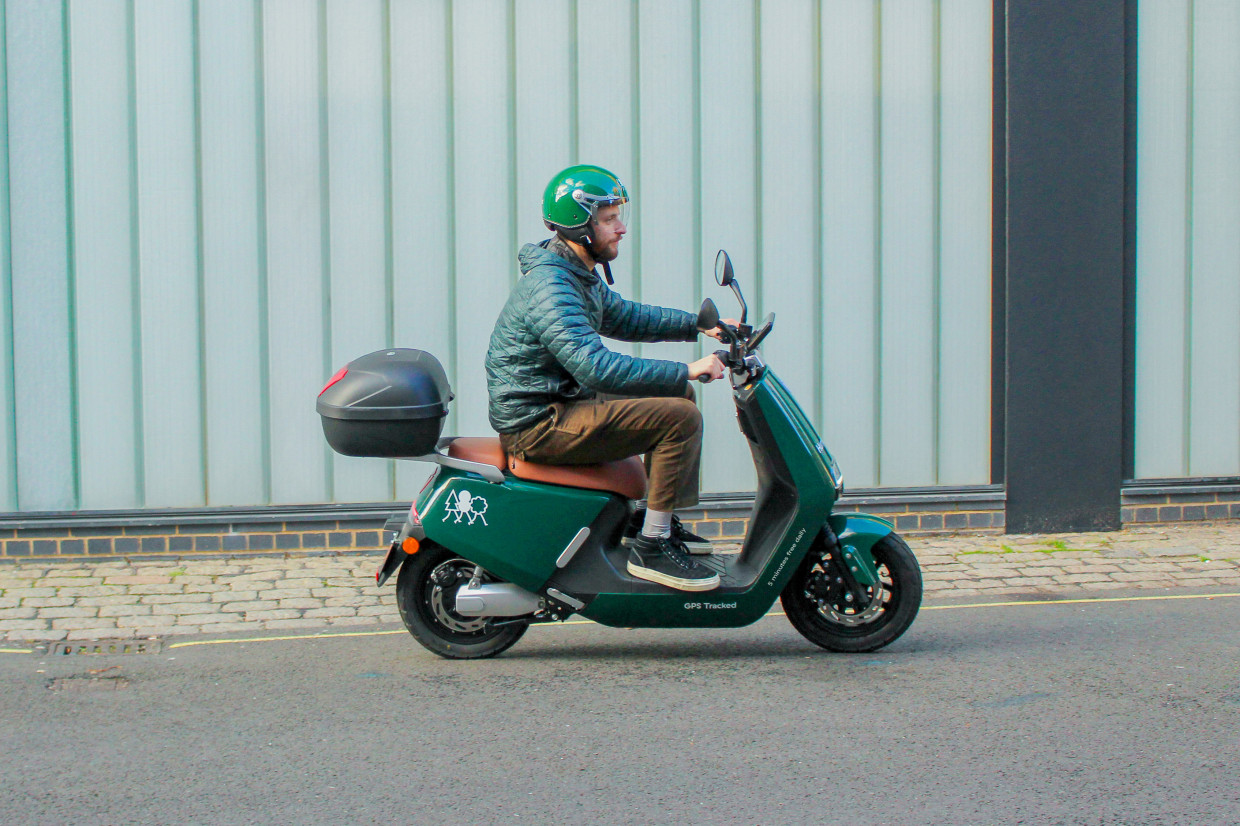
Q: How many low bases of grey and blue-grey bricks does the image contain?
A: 2